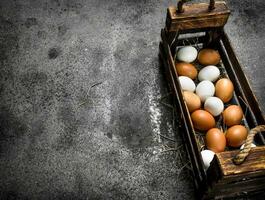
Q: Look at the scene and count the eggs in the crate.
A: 15